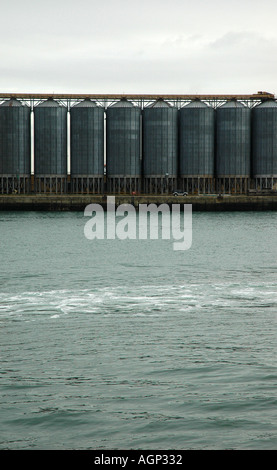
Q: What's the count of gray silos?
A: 8